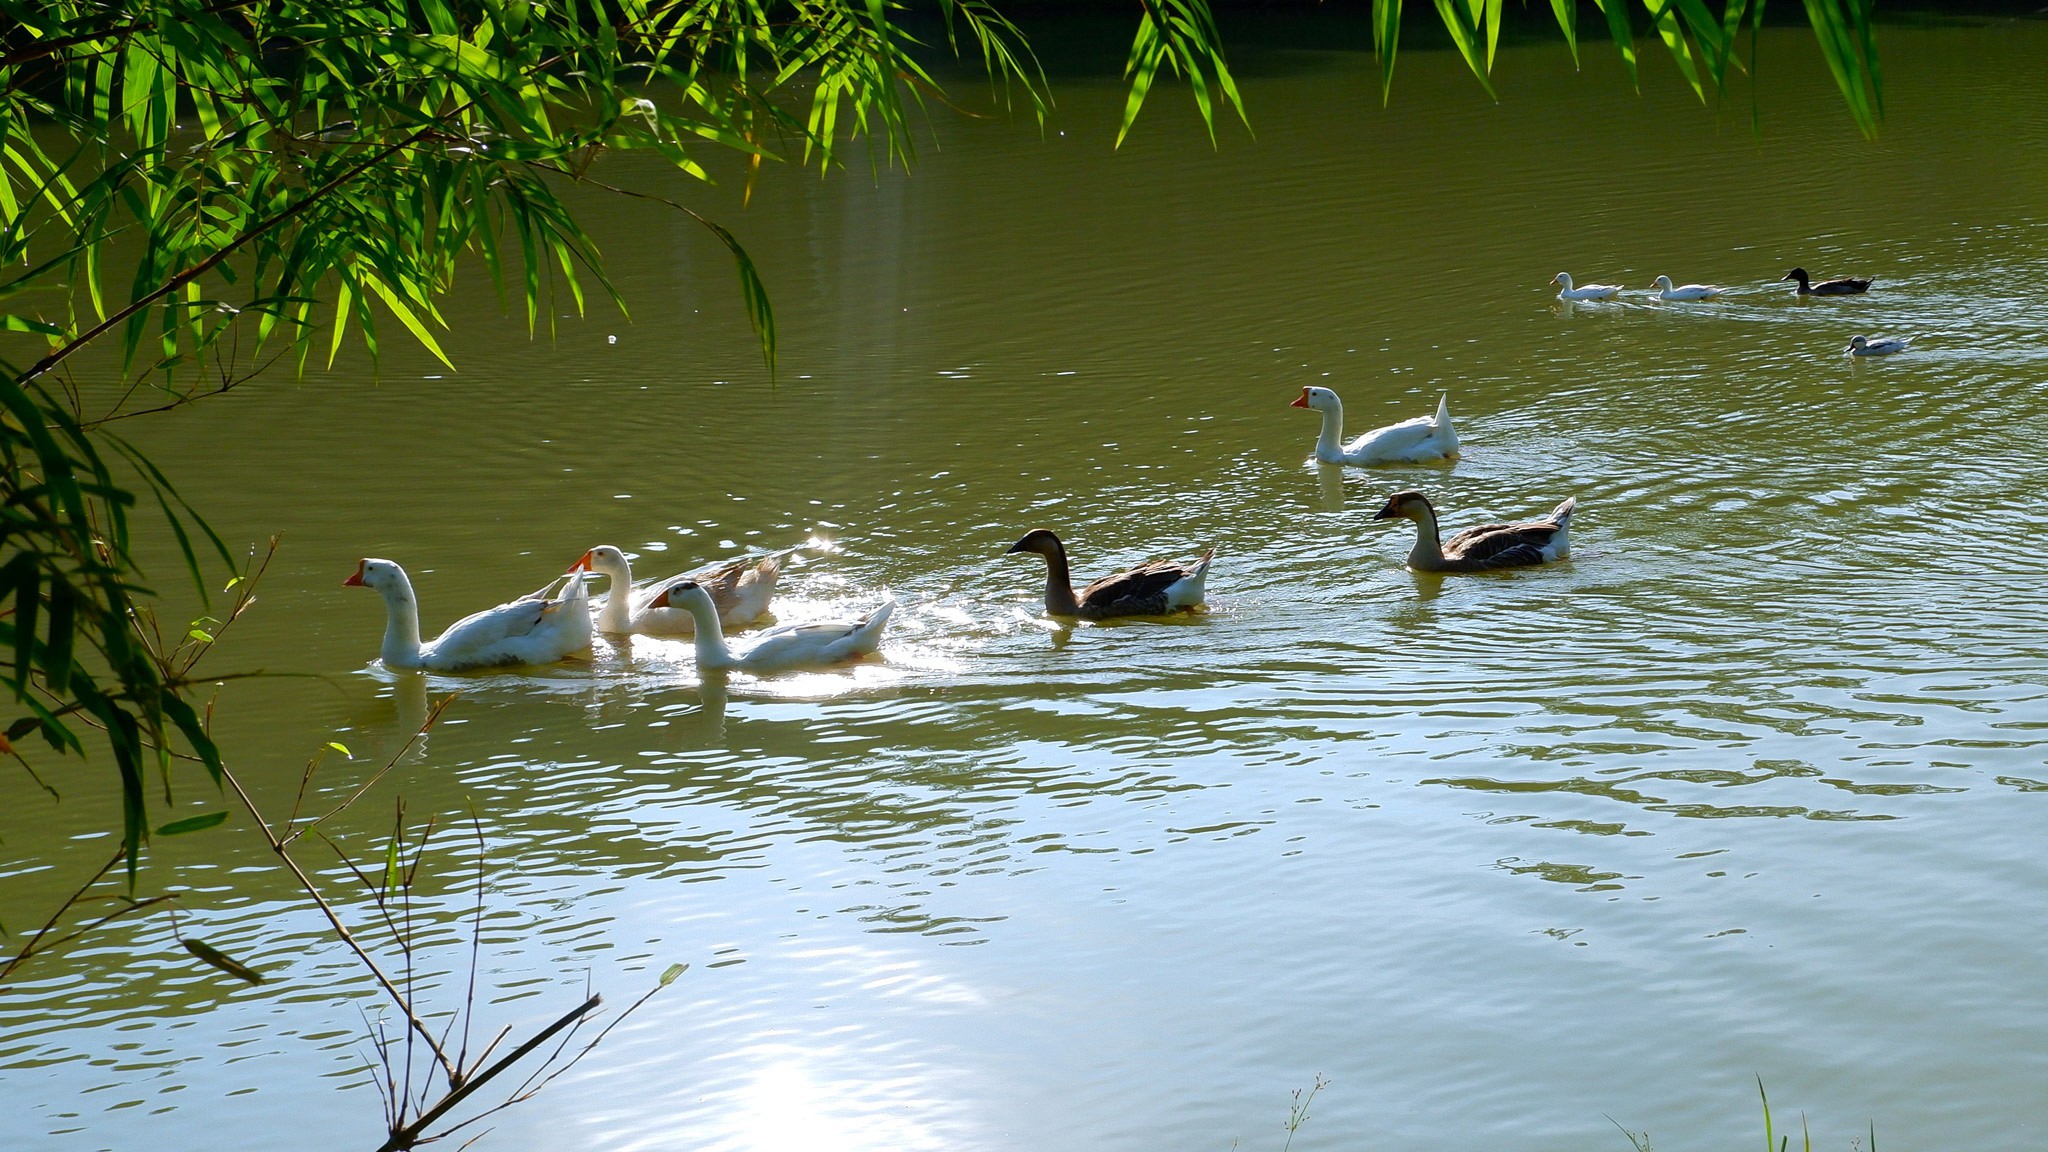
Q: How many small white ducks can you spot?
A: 3